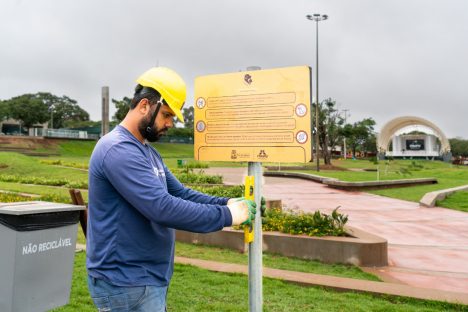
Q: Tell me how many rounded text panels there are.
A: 4